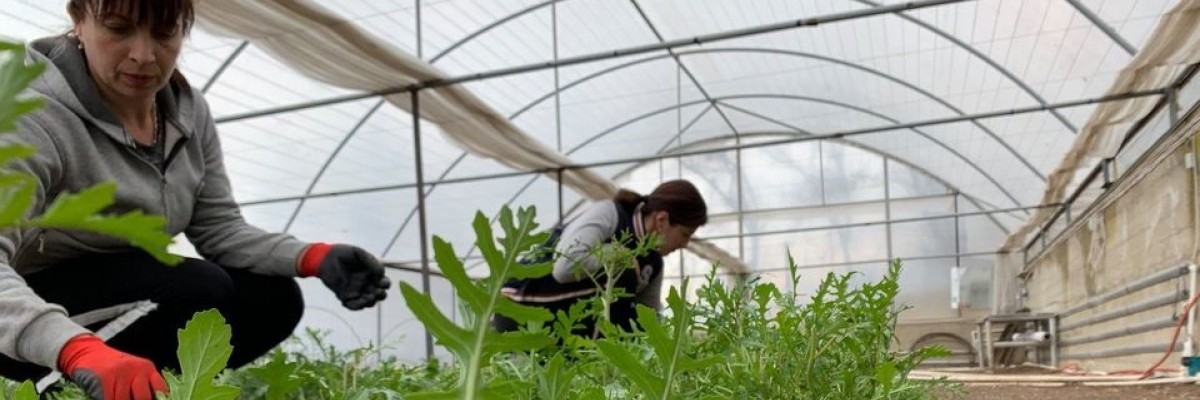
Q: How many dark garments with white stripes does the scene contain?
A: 2